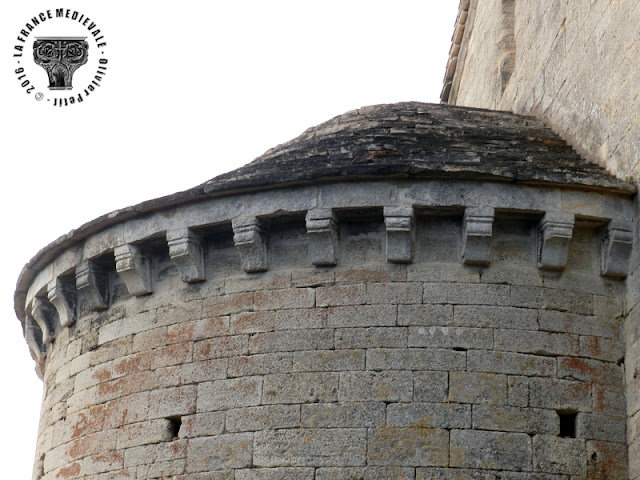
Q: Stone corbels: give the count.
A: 12